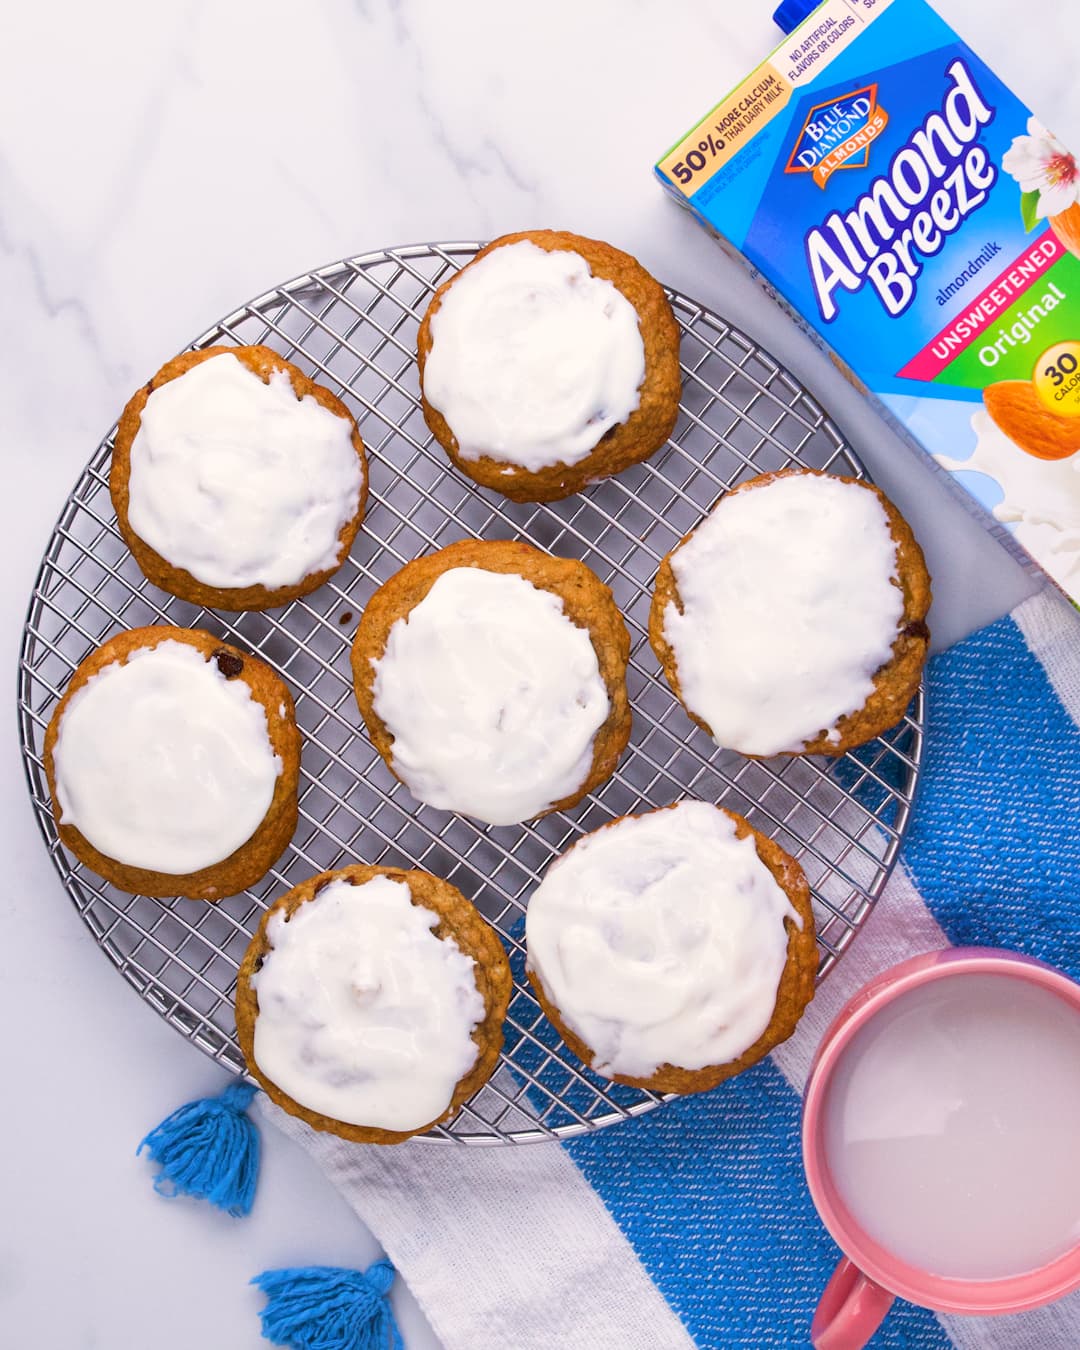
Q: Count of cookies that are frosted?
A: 7